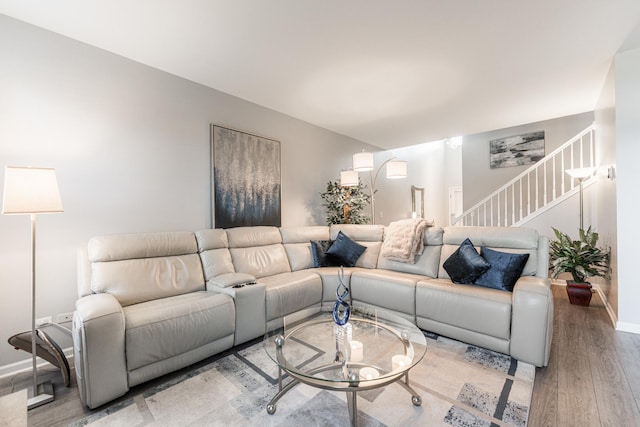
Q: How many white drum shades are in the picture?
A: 3